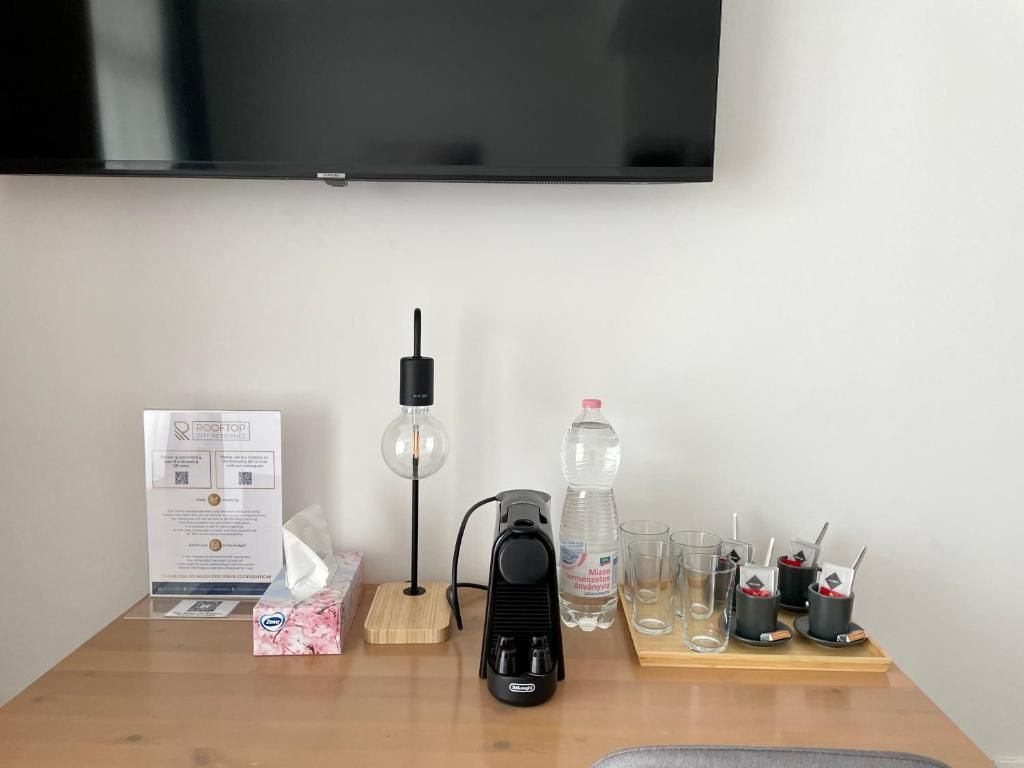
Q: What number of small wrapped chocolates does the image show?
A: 2